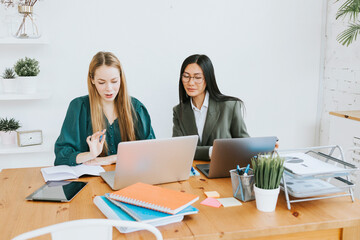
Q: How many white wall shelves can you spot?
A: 3